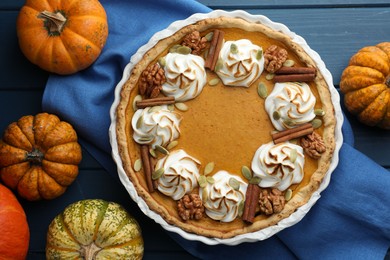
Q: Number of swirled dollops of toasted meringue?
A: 7